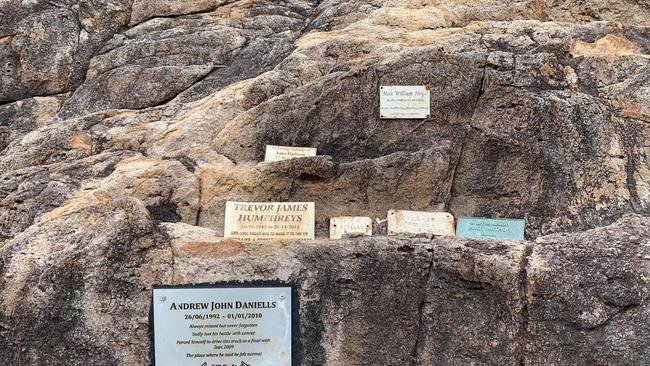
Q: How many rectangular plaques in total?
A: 7